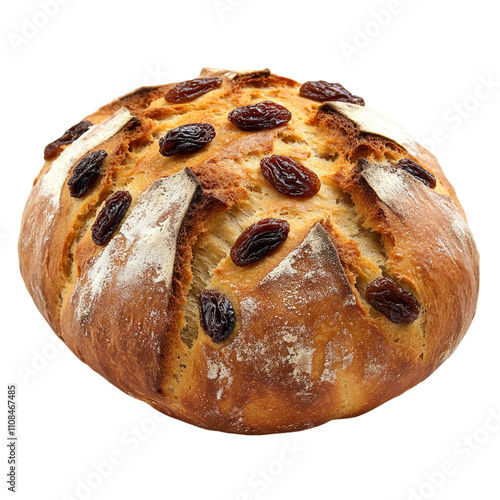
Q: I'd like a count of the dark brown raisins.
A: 12